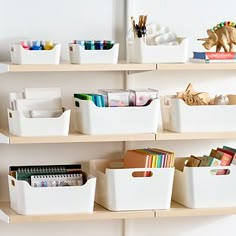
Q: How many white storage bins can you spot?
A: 9